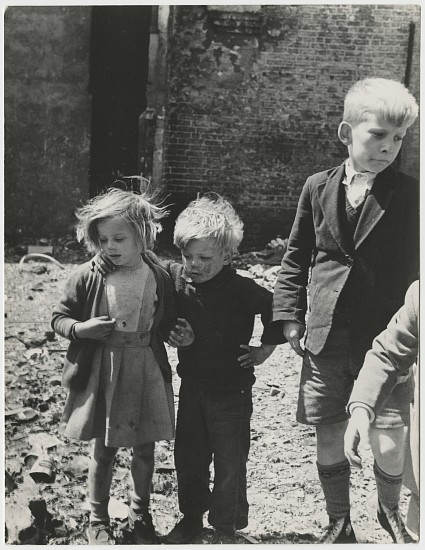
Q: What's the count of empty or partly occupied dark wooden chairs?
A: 0